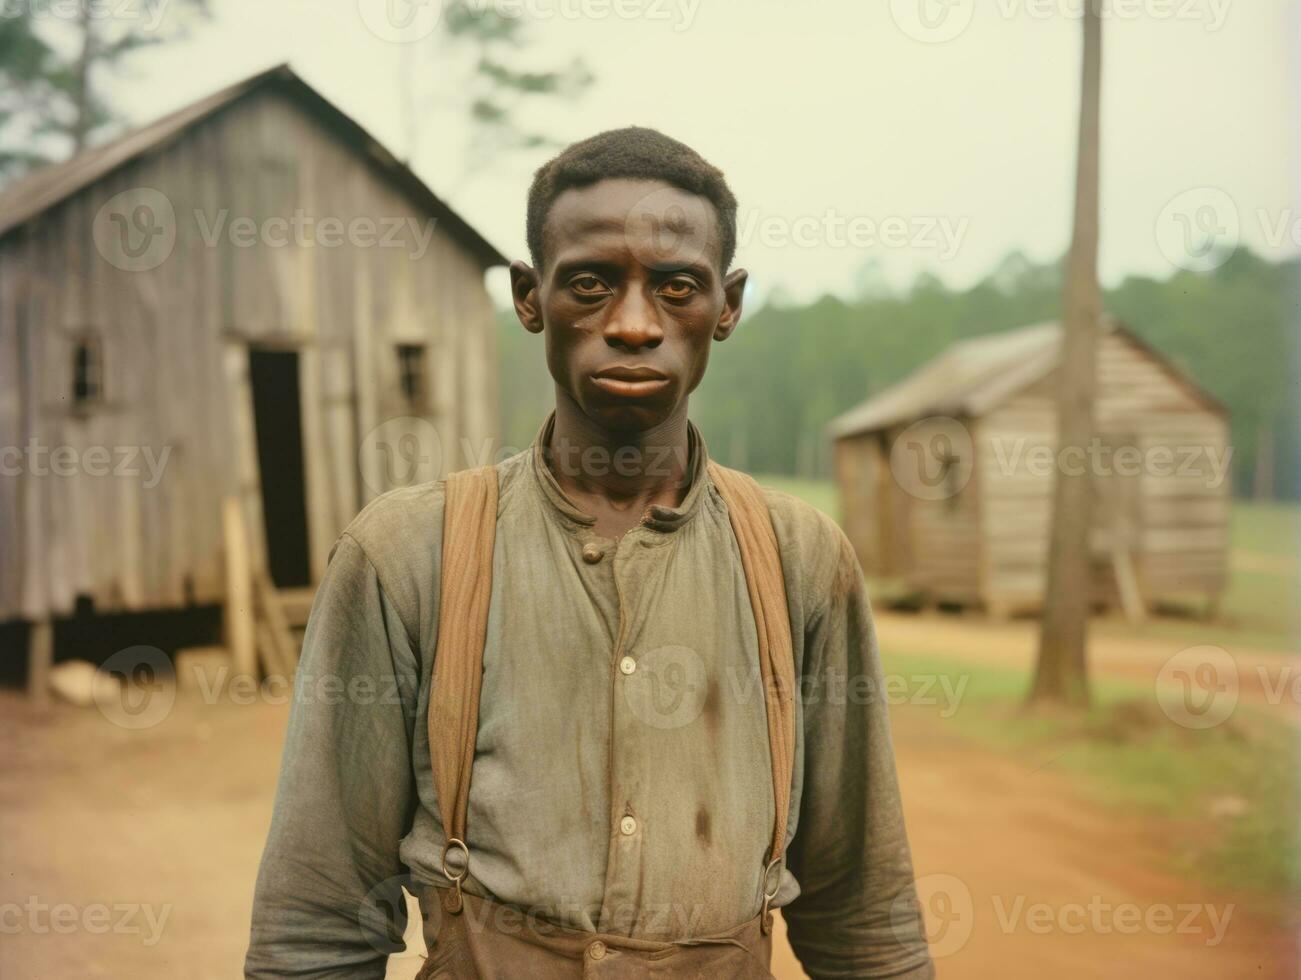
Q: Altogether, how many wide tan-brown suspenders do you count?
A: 2